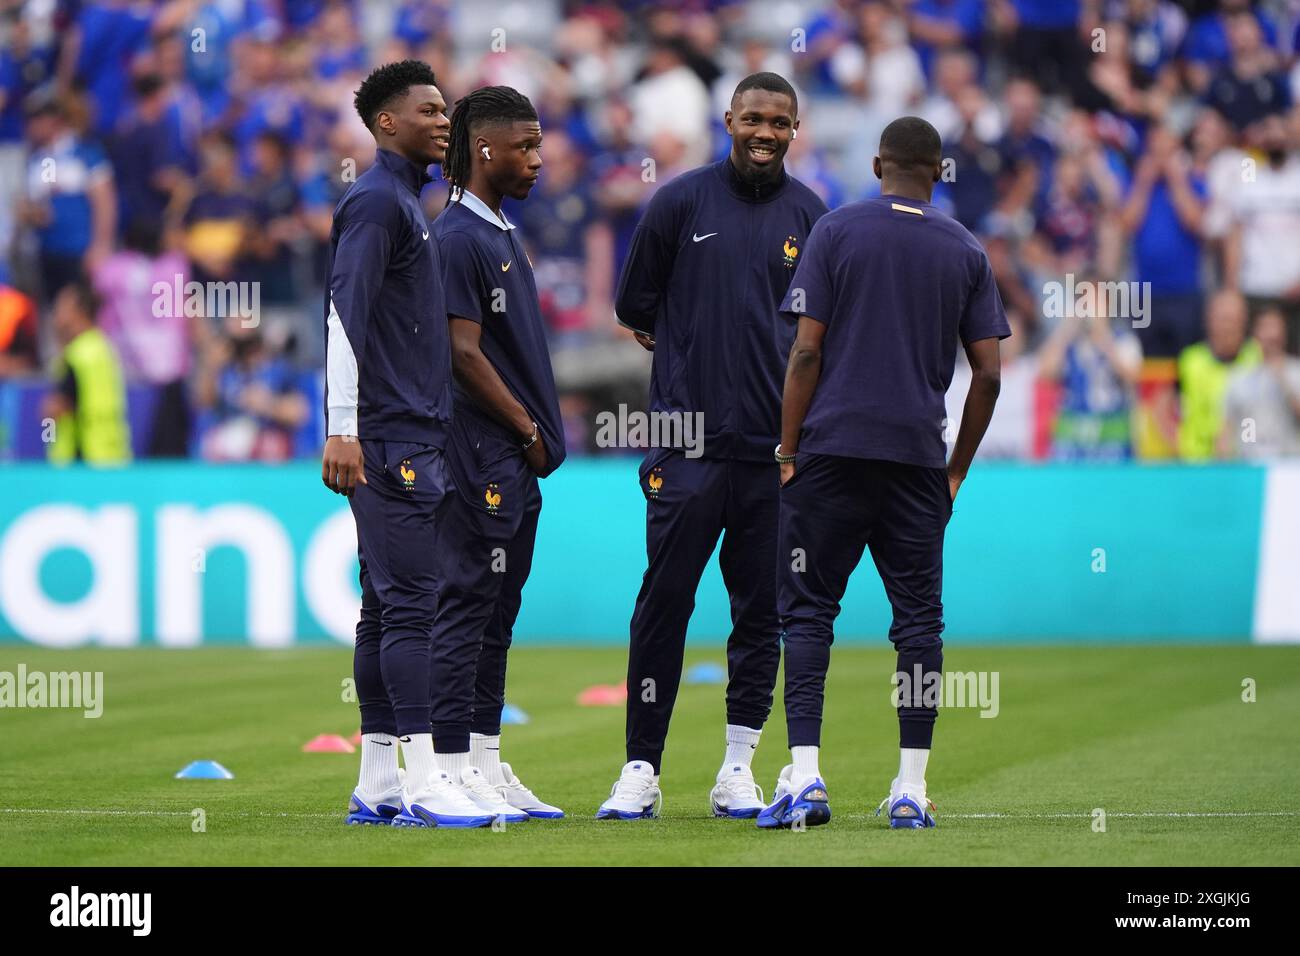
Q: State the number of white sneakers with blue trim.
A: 8